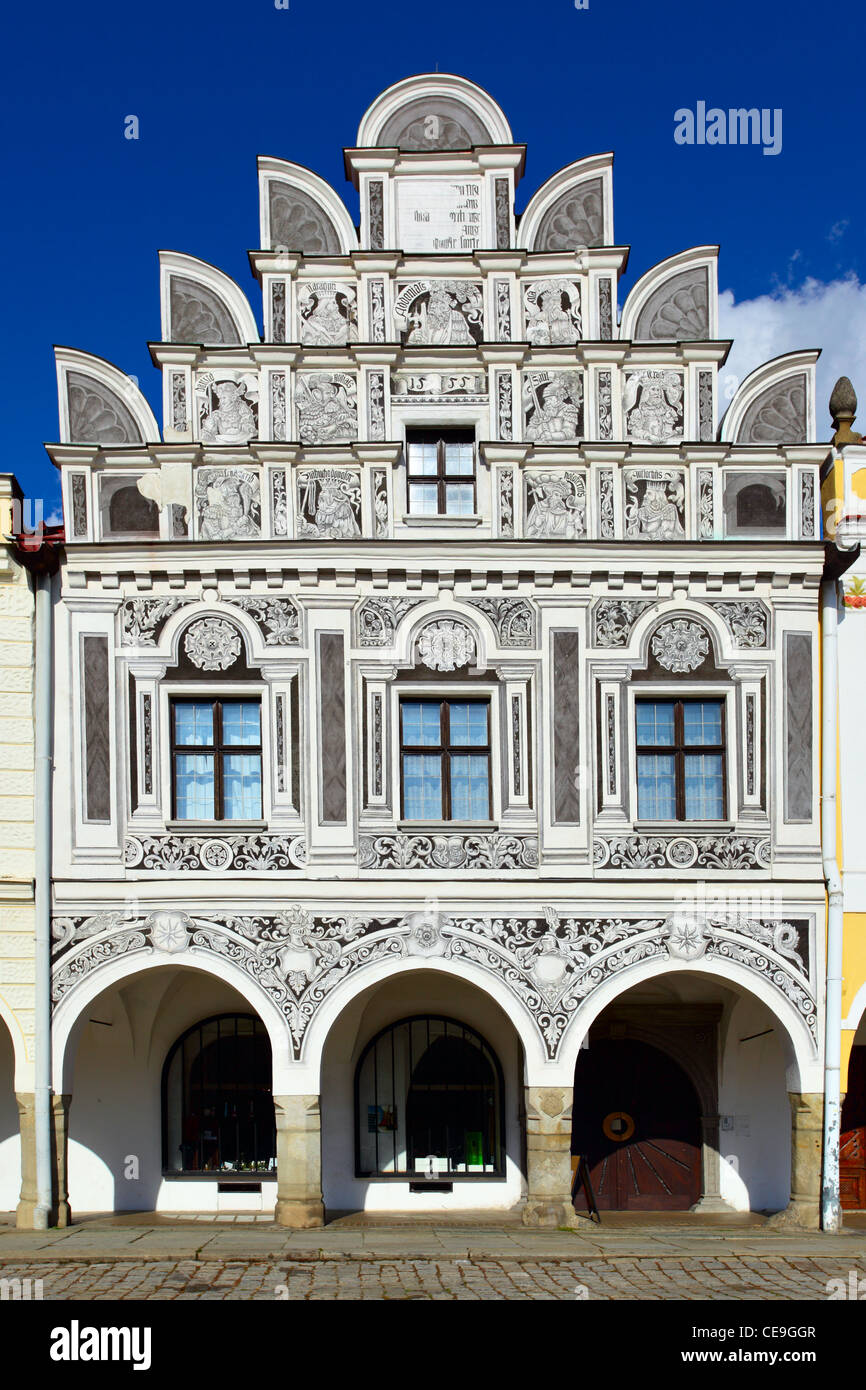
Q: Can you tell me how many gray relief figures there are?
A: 11